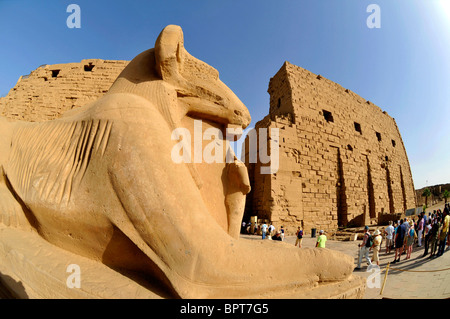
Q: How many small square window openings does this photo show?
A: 6